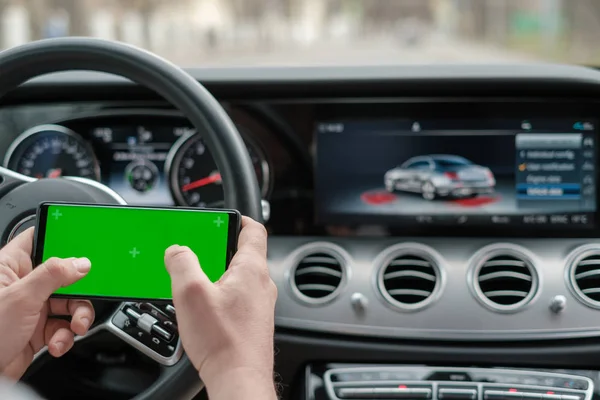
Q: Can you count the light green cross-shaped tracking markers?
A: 3